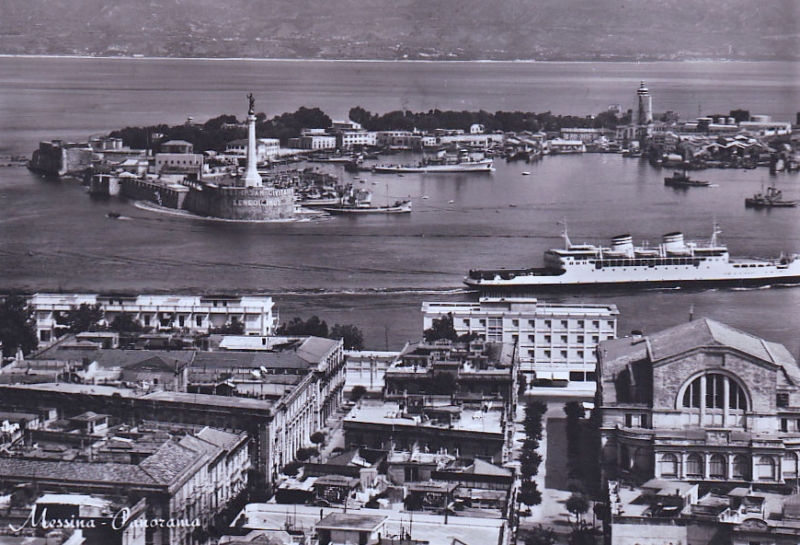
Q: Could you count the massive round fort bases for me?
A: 1